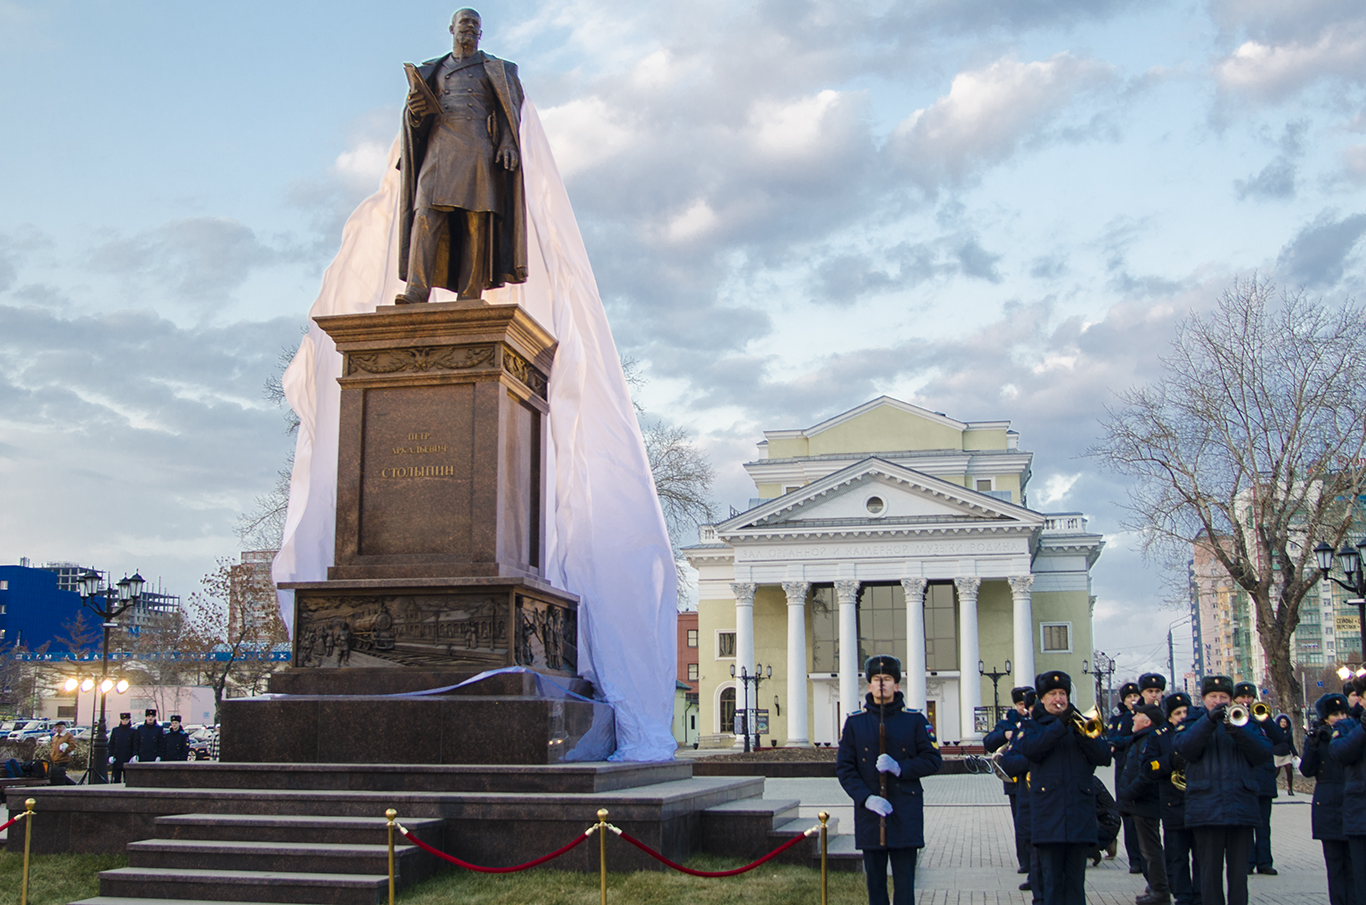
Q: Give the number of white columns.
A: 6